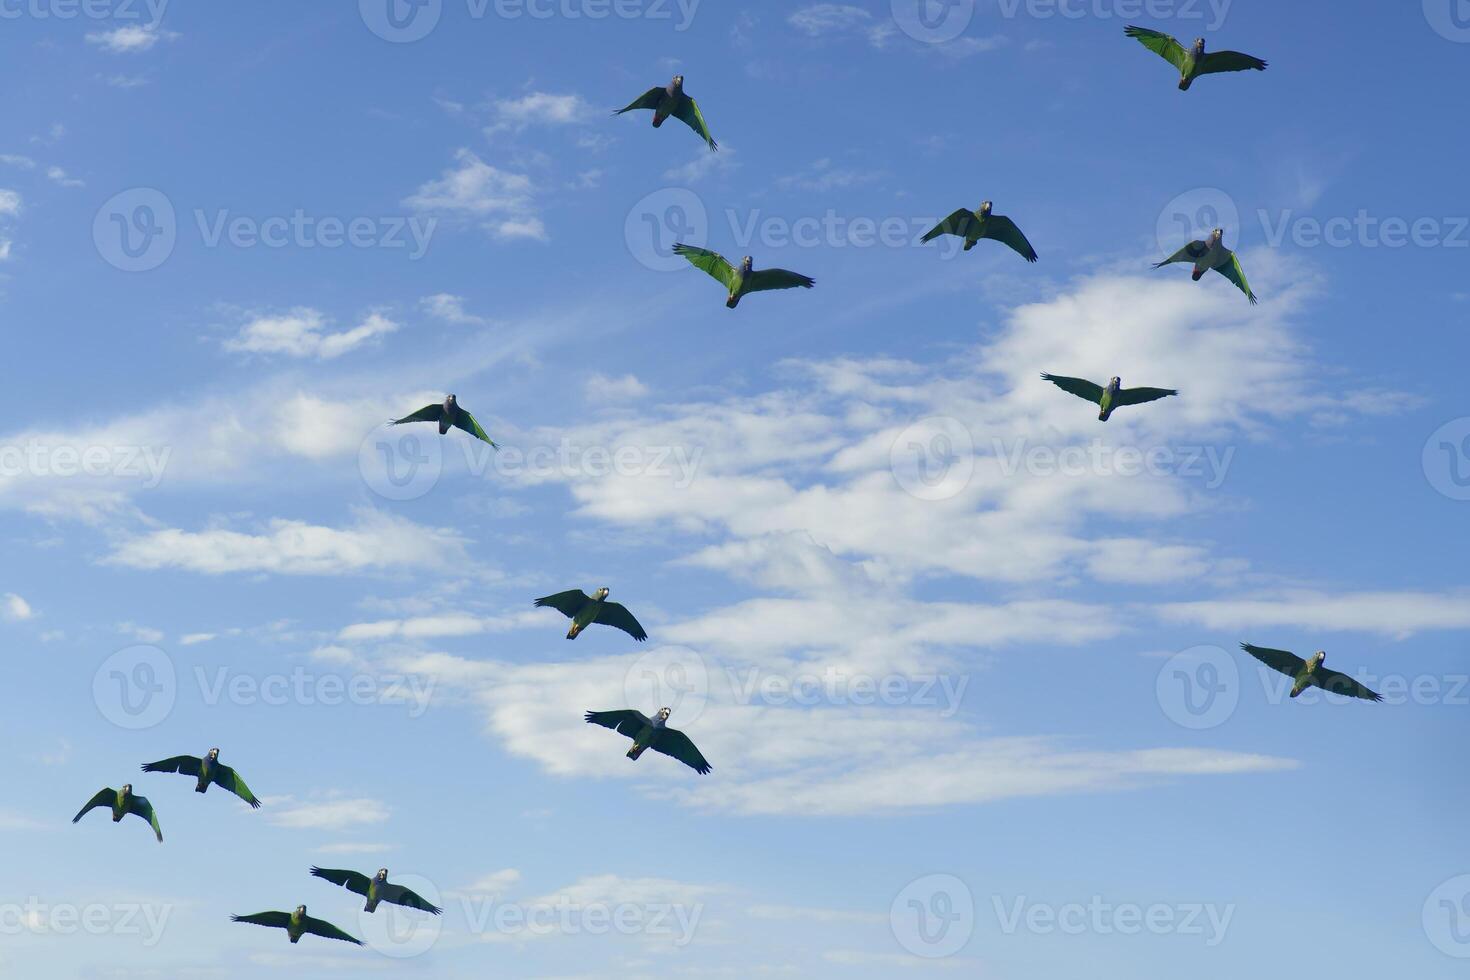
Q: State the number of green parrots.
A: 14